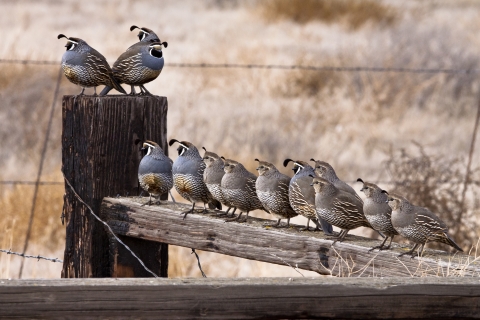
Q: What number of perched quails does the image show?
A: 13